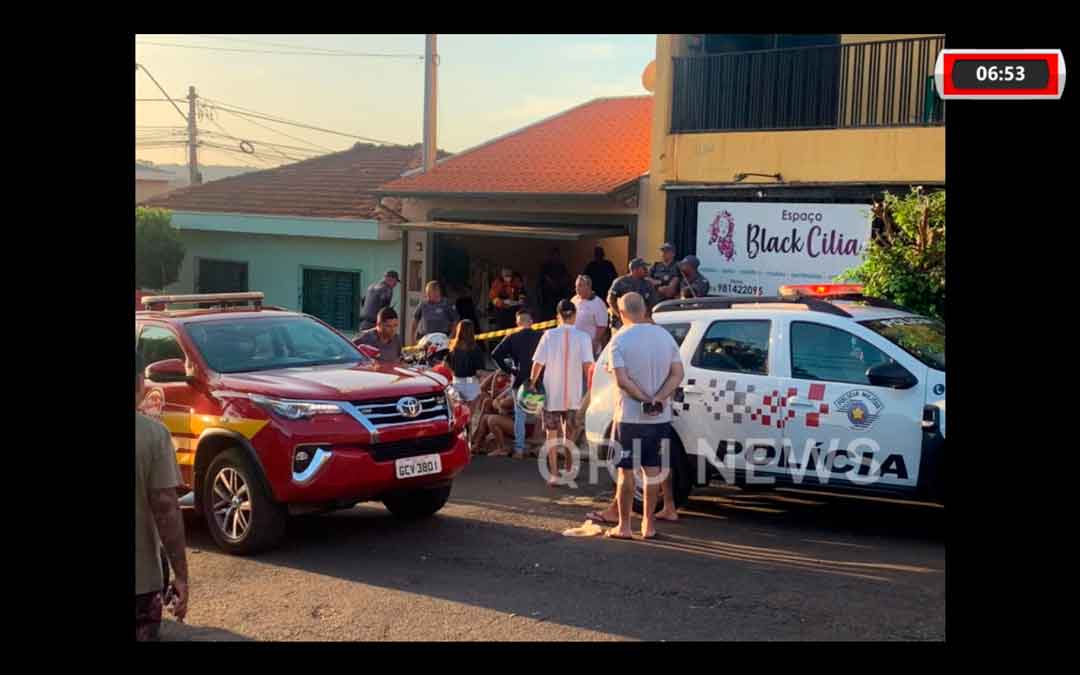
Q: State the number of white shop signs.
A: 1